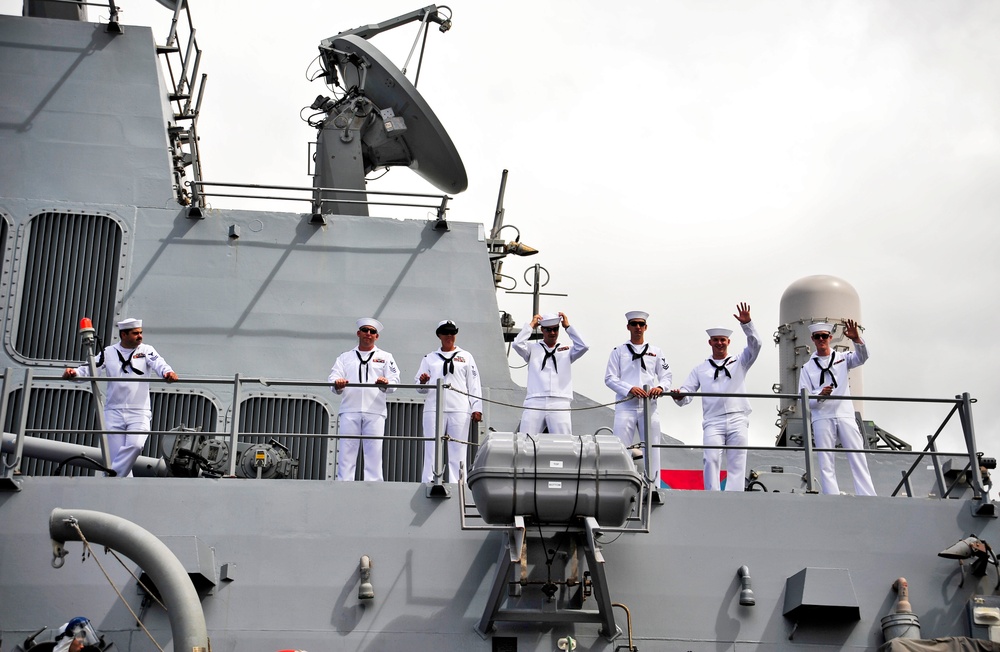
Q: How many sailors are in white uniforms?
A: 7